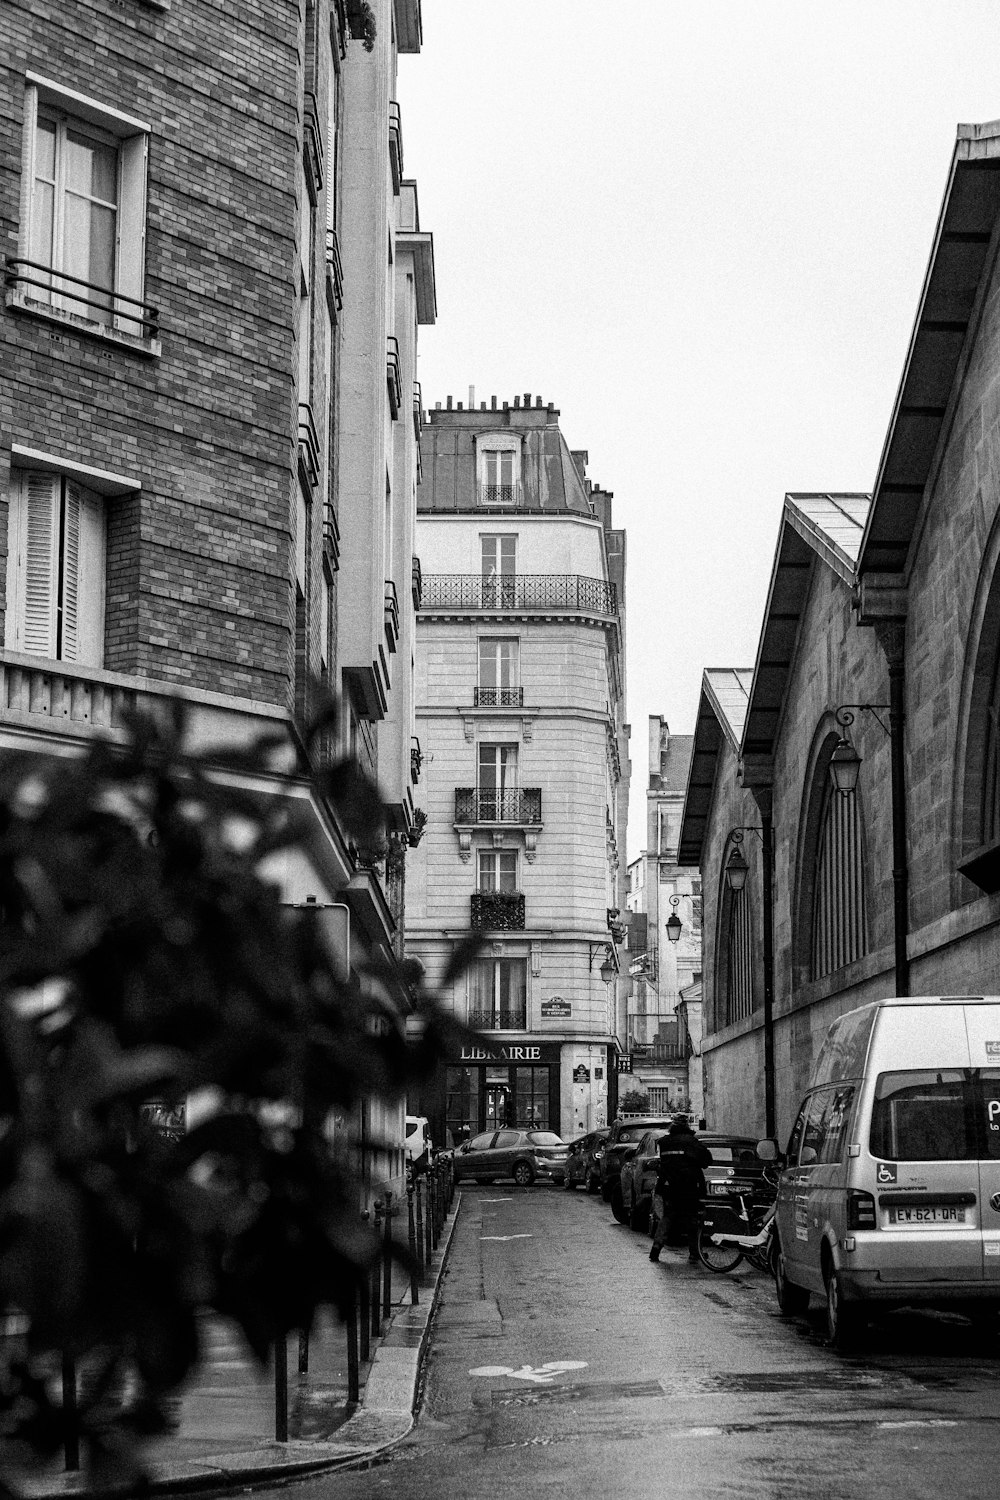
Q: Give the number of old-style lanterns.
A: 4